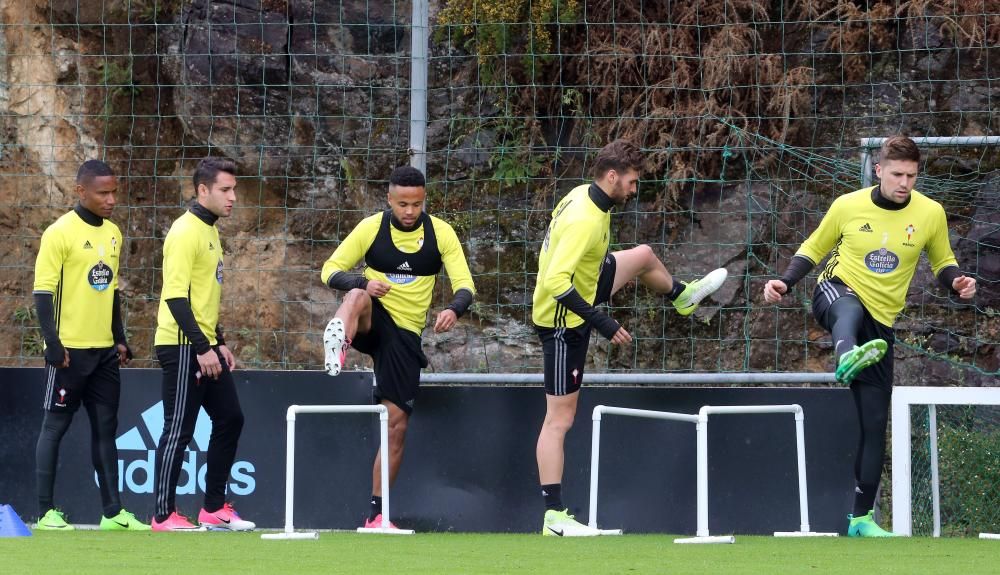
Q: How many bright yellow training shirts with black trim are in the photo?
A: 5